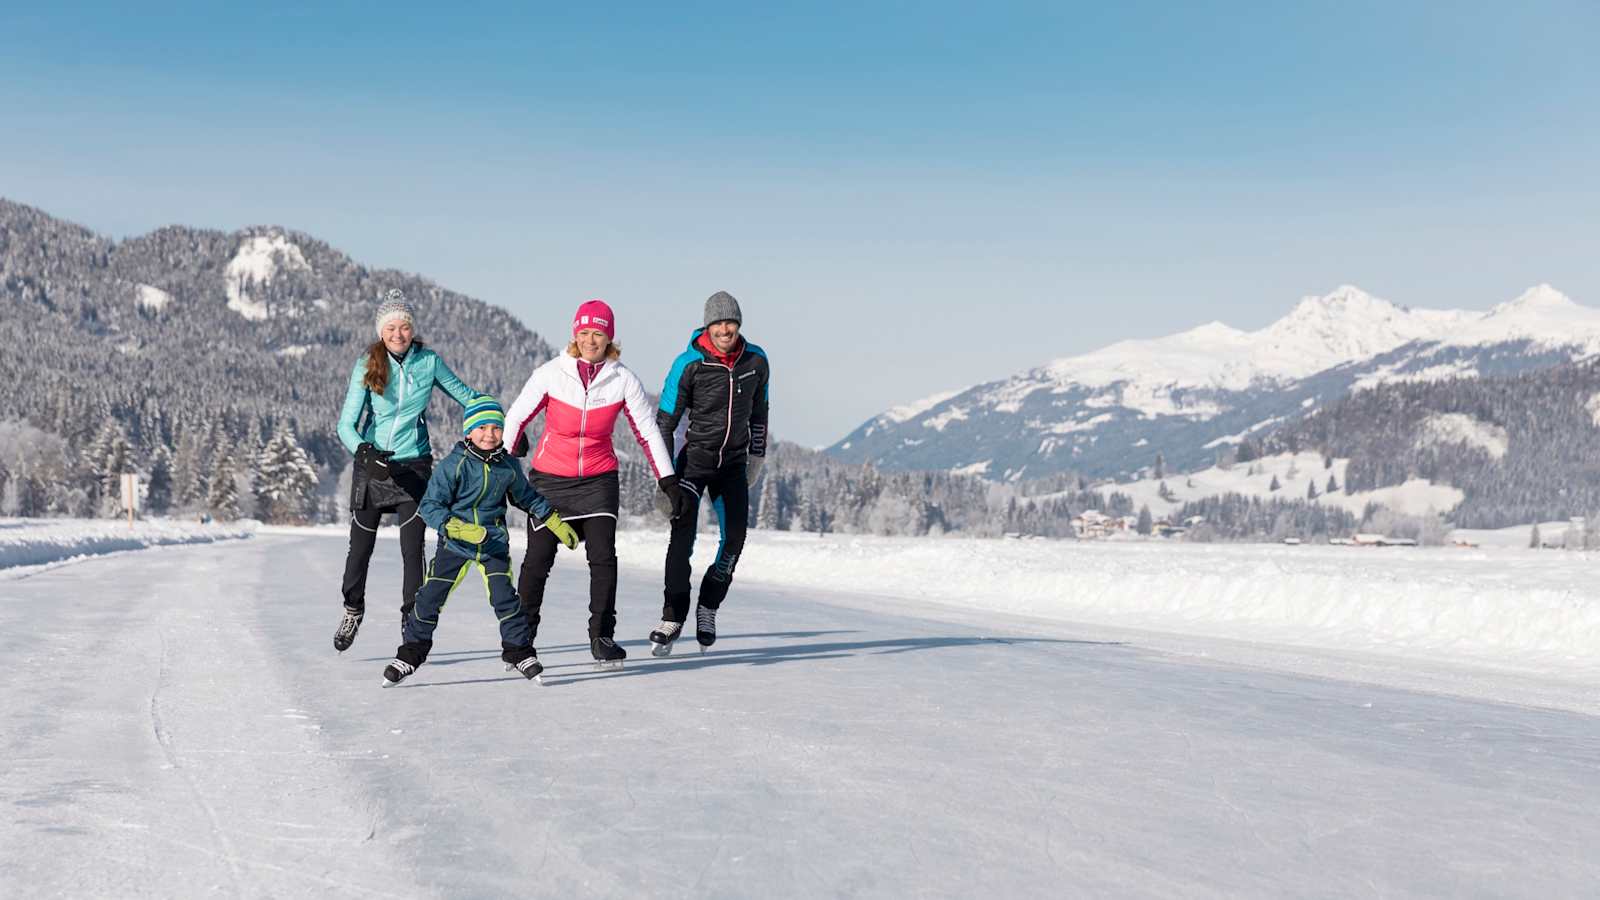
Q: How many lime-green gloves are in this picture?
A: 2